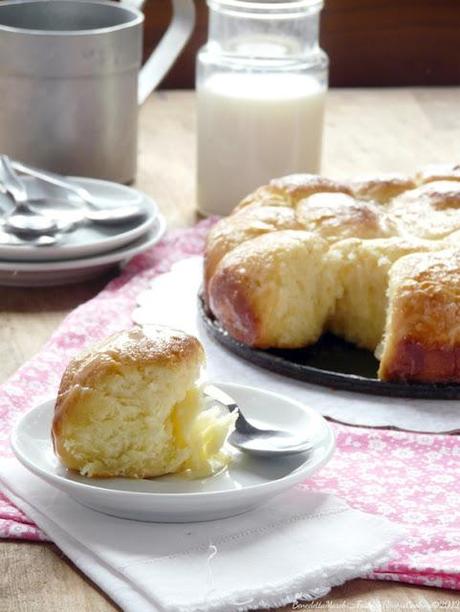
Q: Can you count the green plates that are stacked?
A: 0